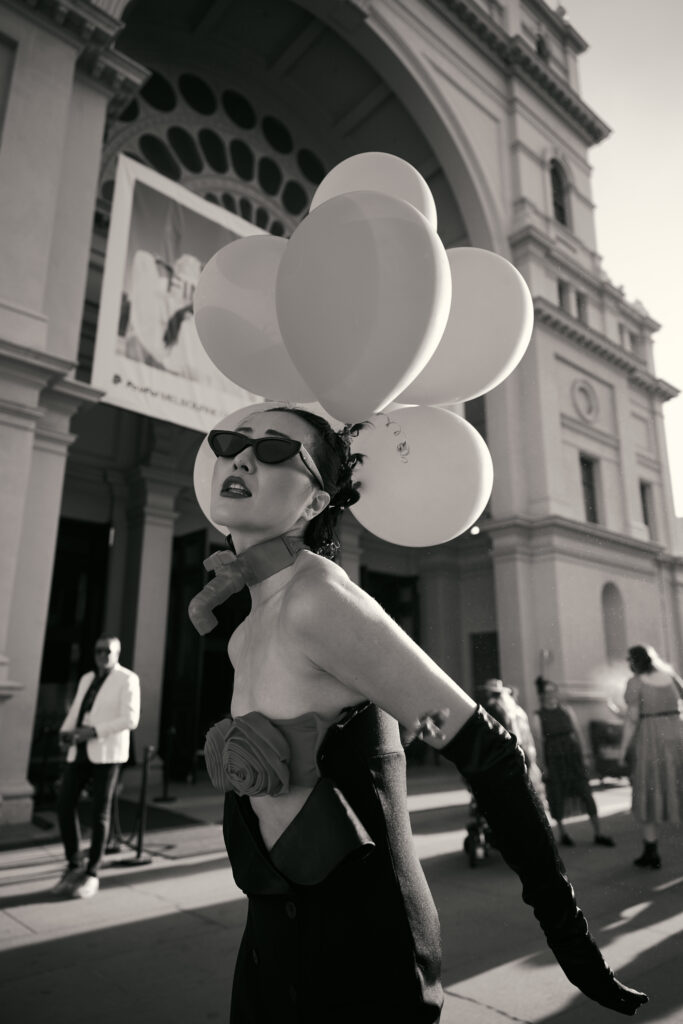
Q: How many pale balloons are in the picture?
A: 6